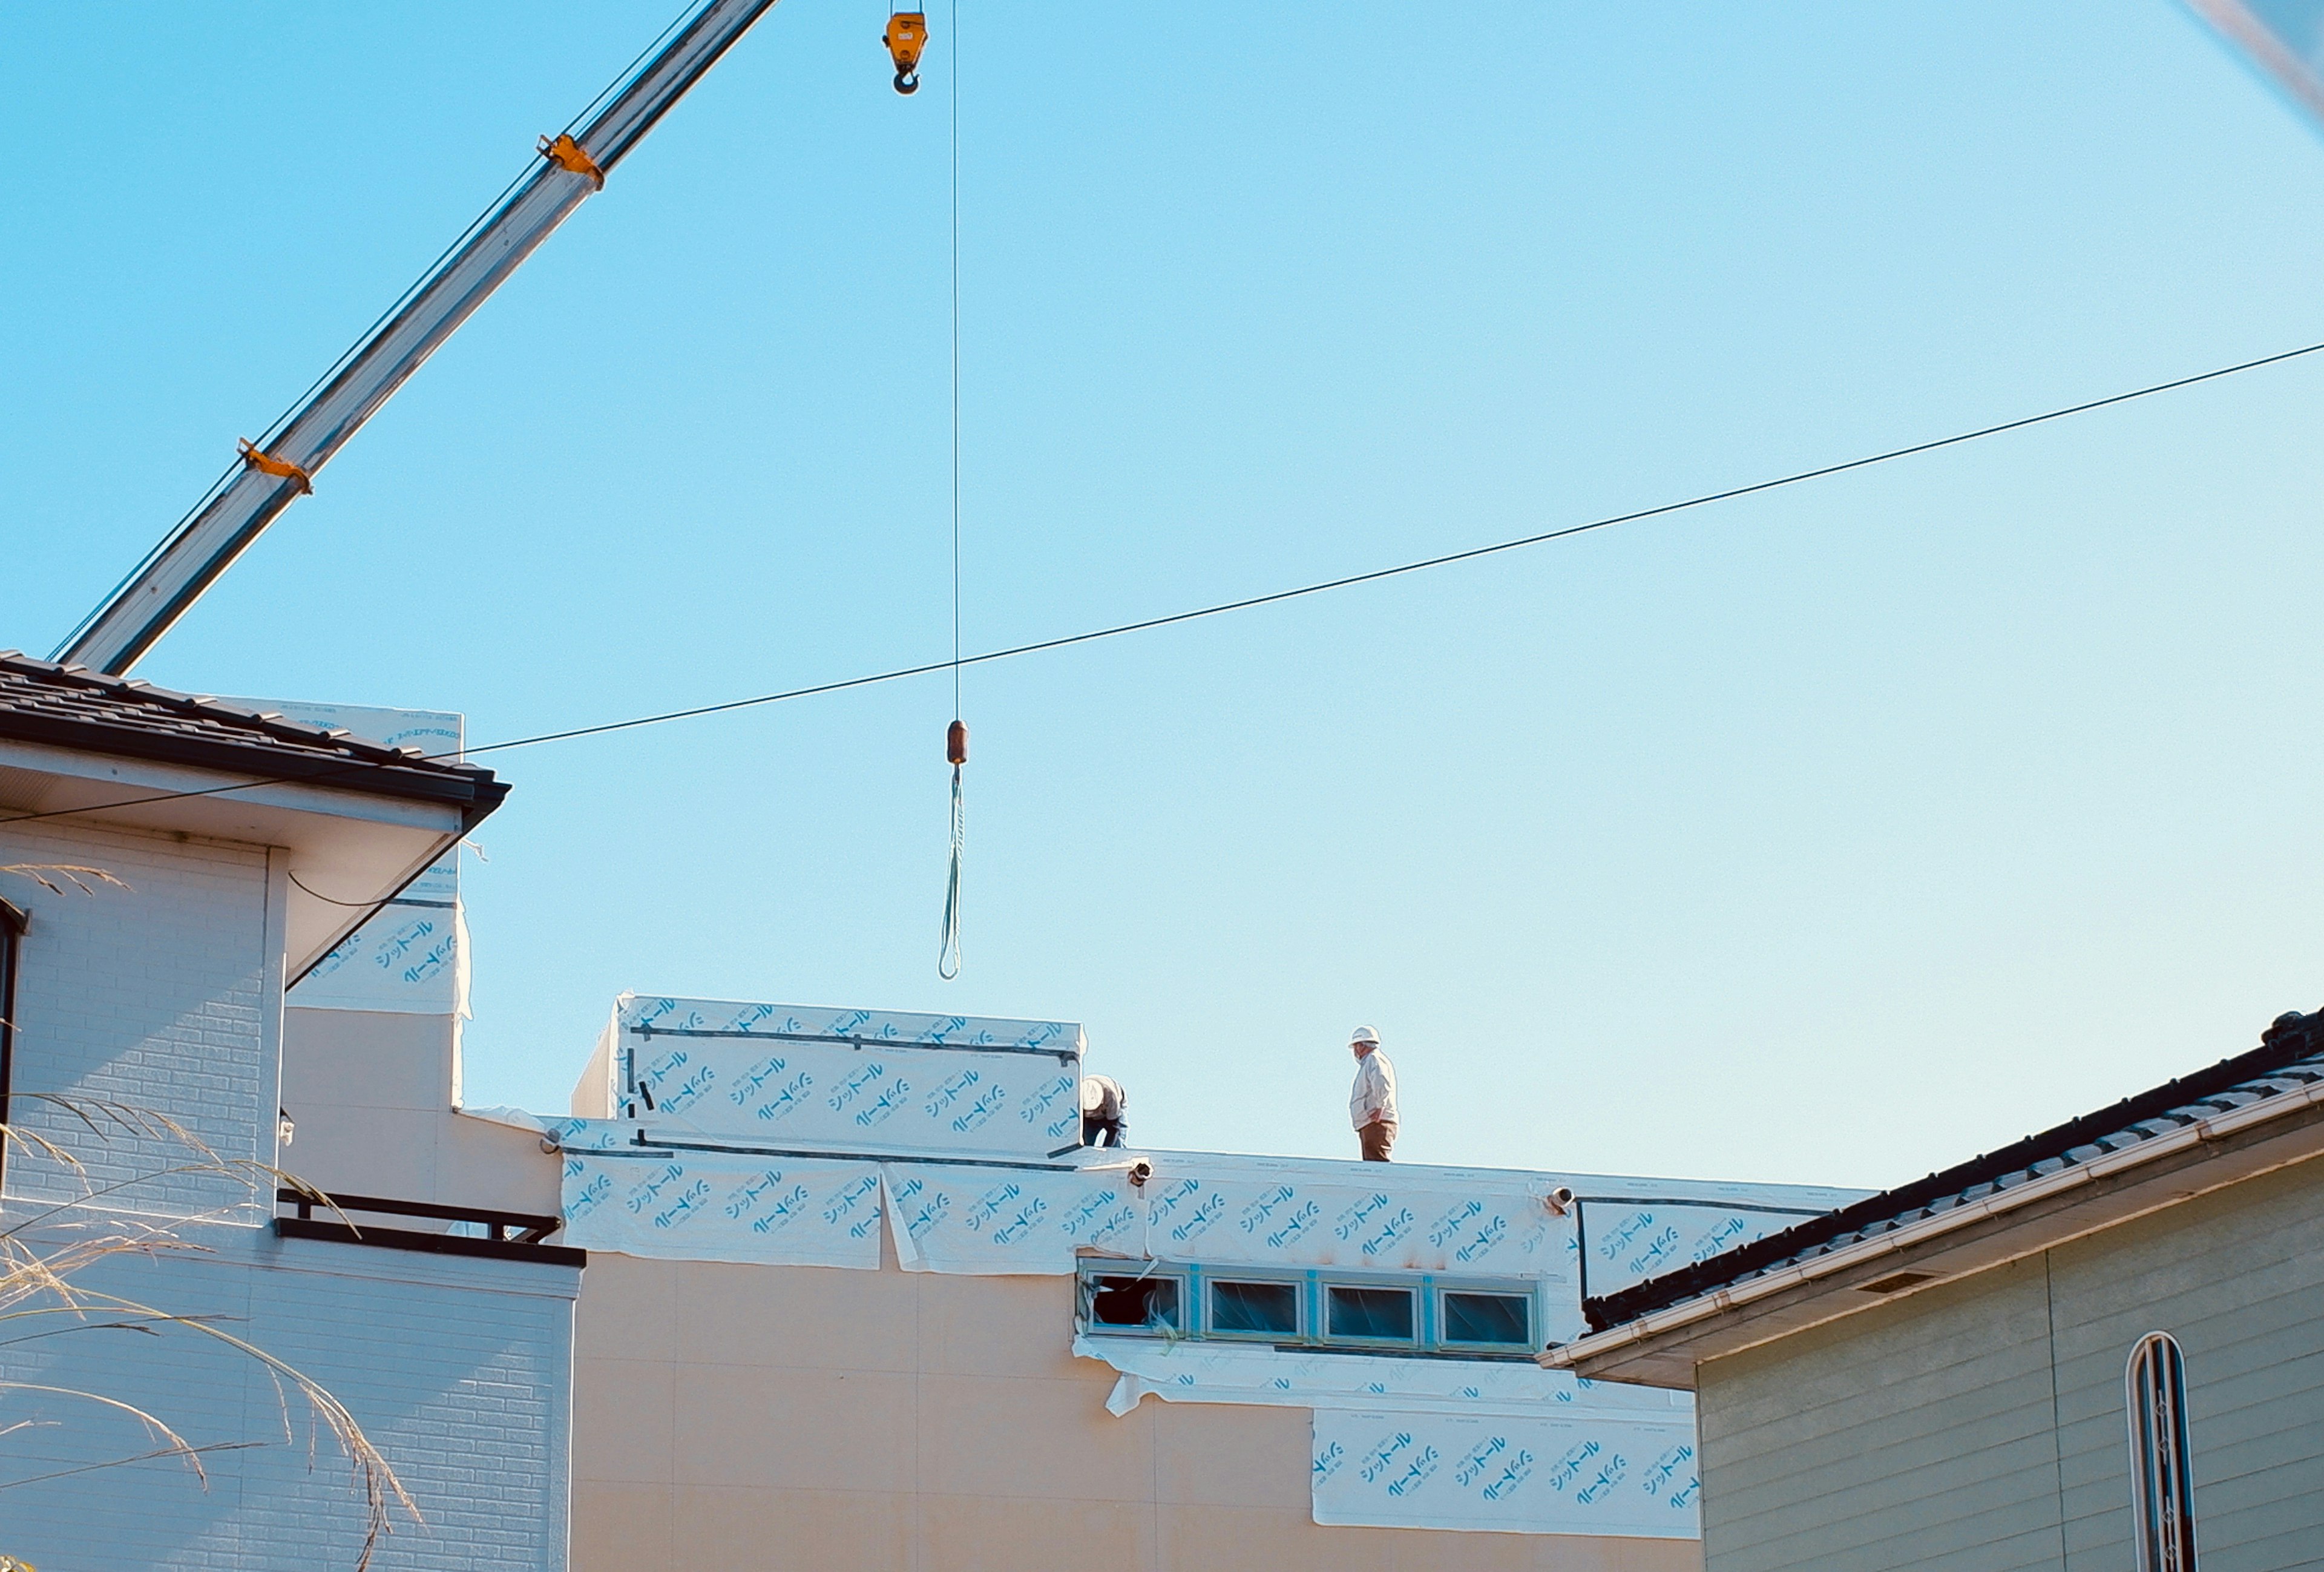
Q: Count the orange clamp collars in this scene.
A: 2